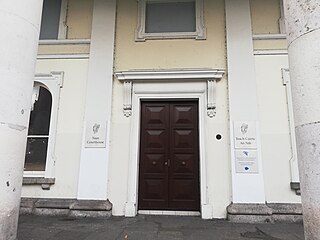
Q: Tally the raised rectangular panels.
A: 8